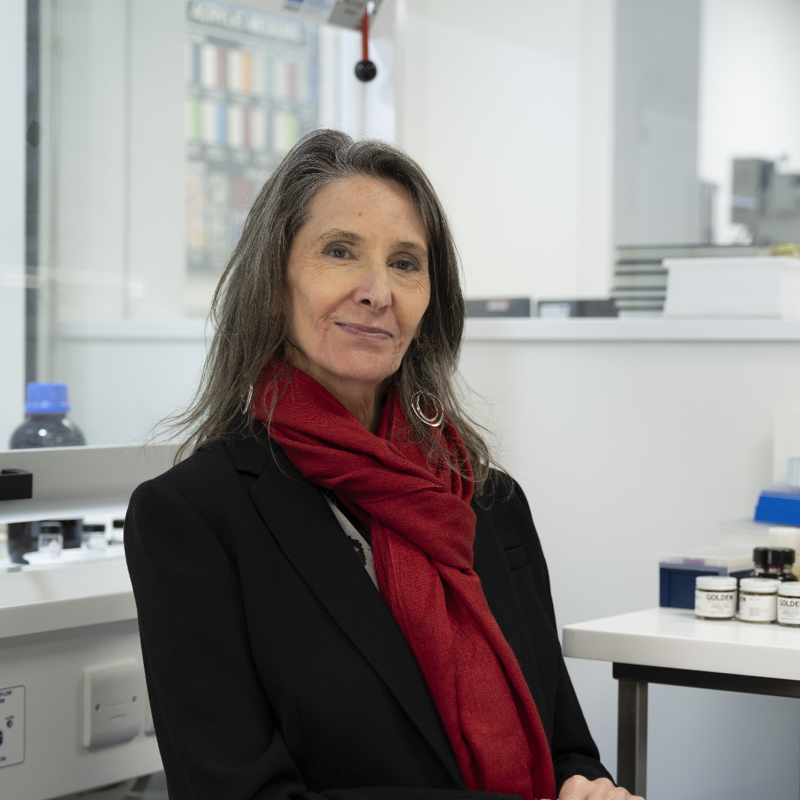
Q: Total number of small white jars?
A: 3